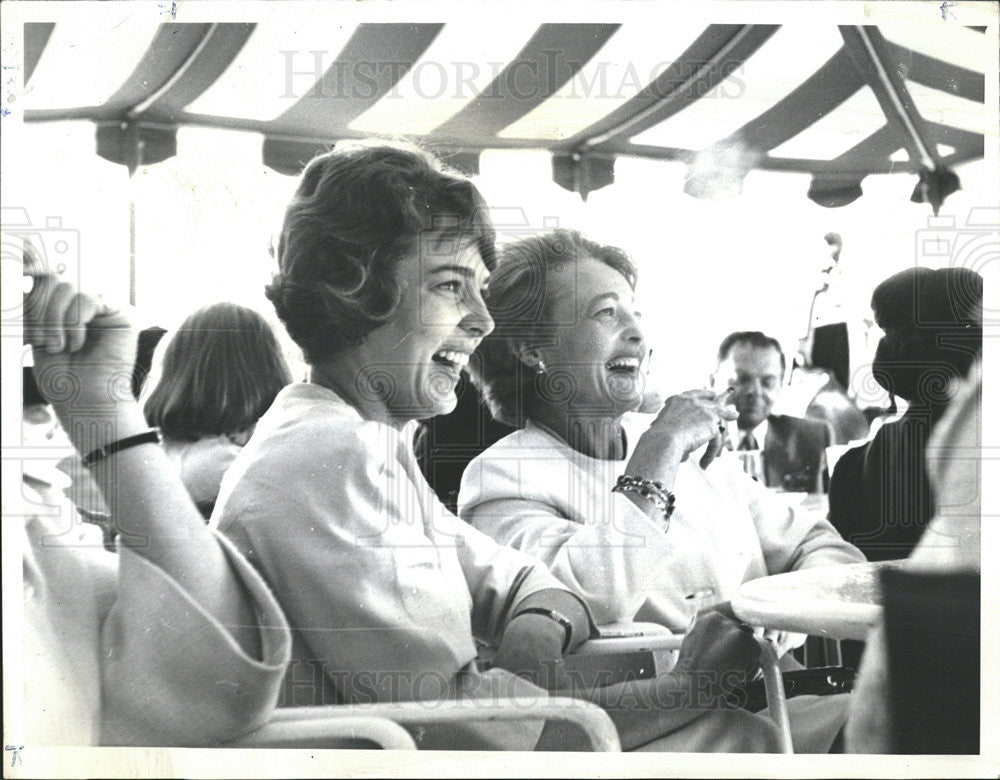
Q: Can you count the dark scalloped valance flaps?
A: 7